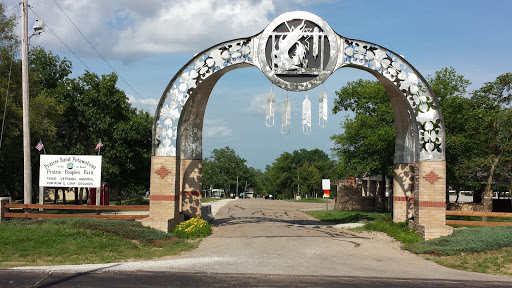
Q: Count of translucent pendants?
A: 4